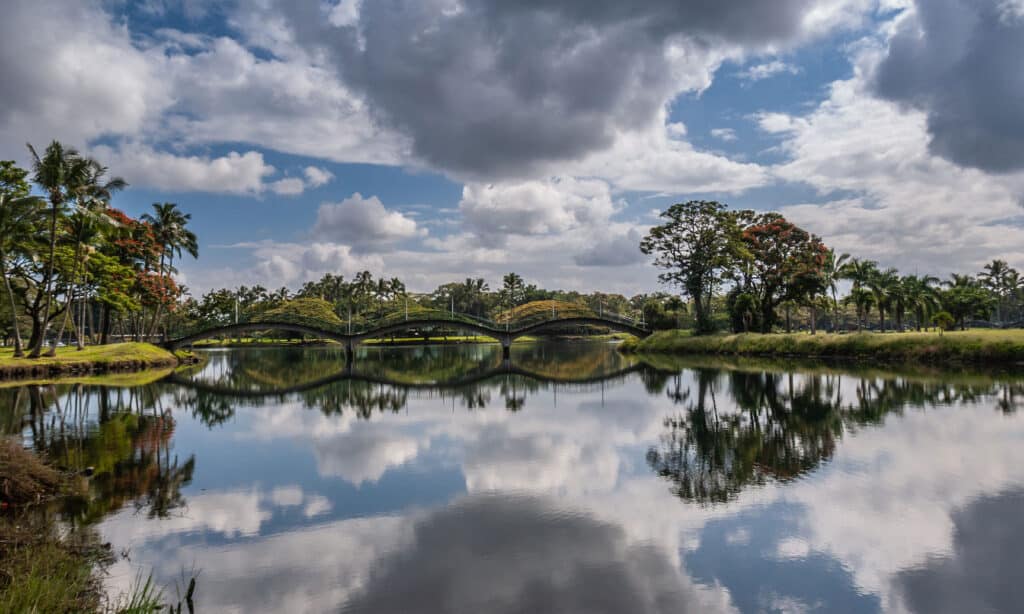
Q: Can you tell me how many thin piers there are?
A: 2